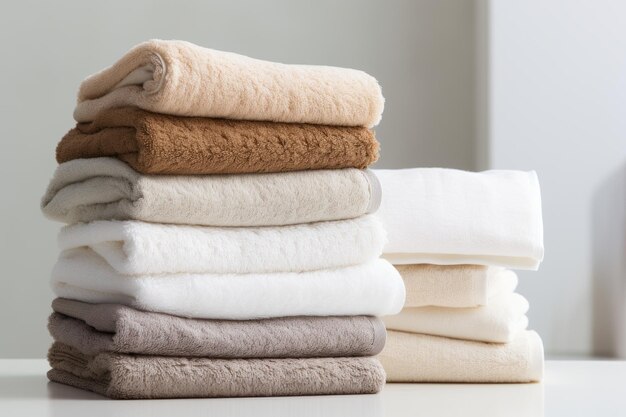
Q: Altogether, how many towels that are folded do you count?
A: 11